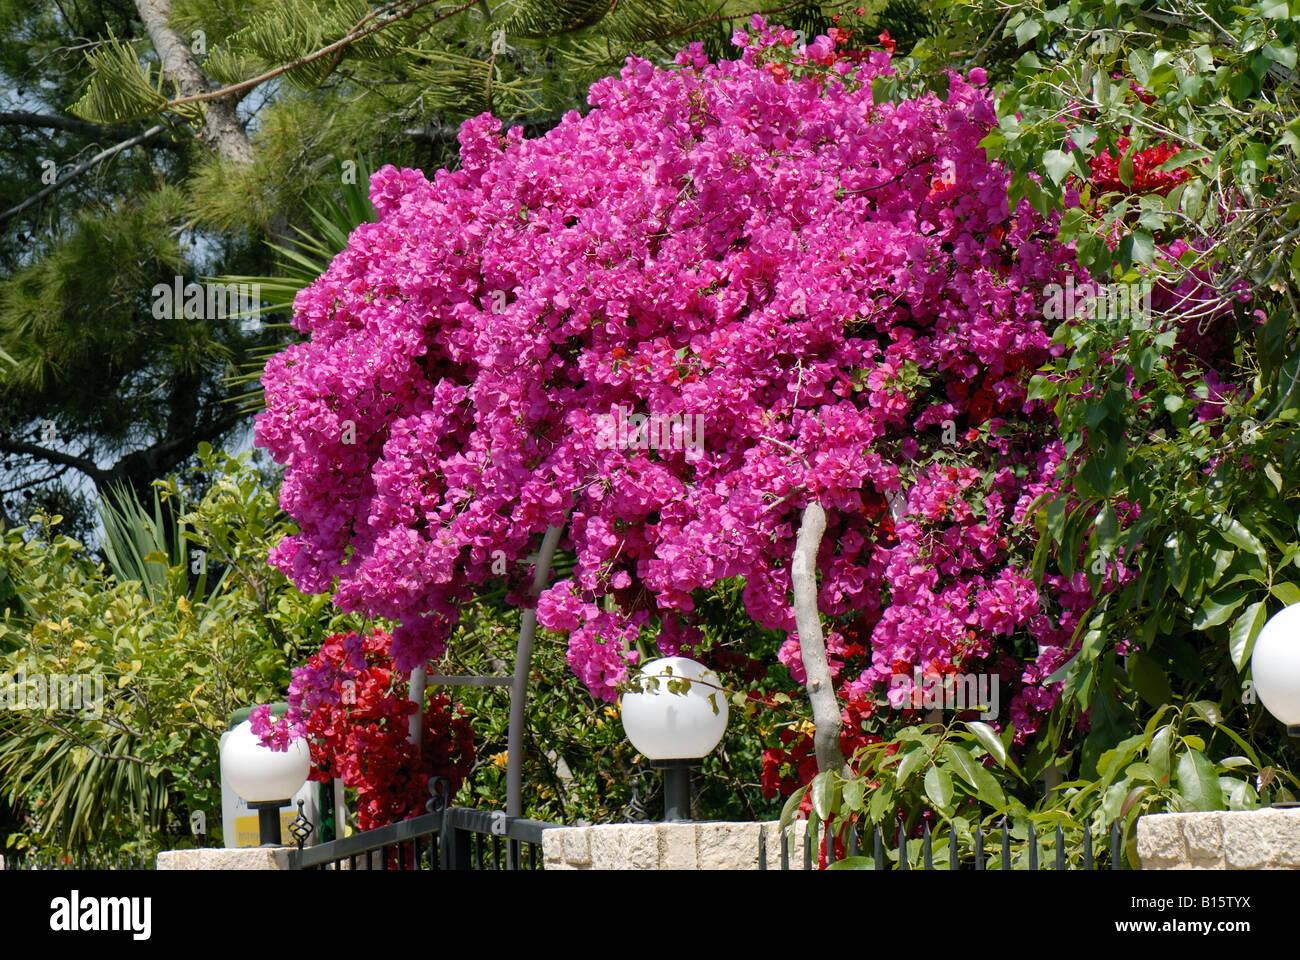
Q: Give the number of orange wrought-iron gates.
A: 0